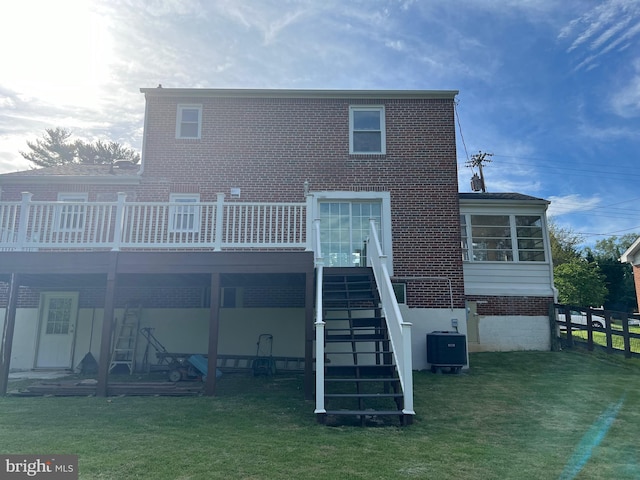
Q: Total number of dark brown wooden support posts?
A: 4